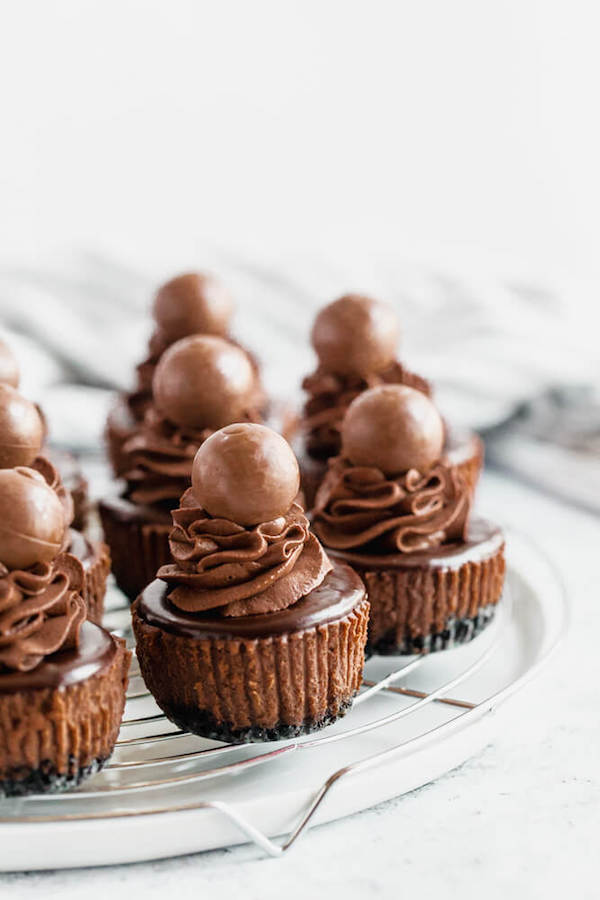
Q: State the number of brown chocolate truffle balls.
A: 8